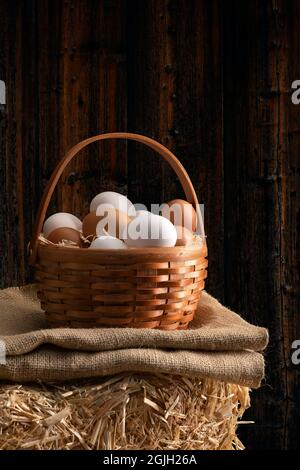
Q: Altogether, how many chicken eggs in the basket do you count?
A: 9